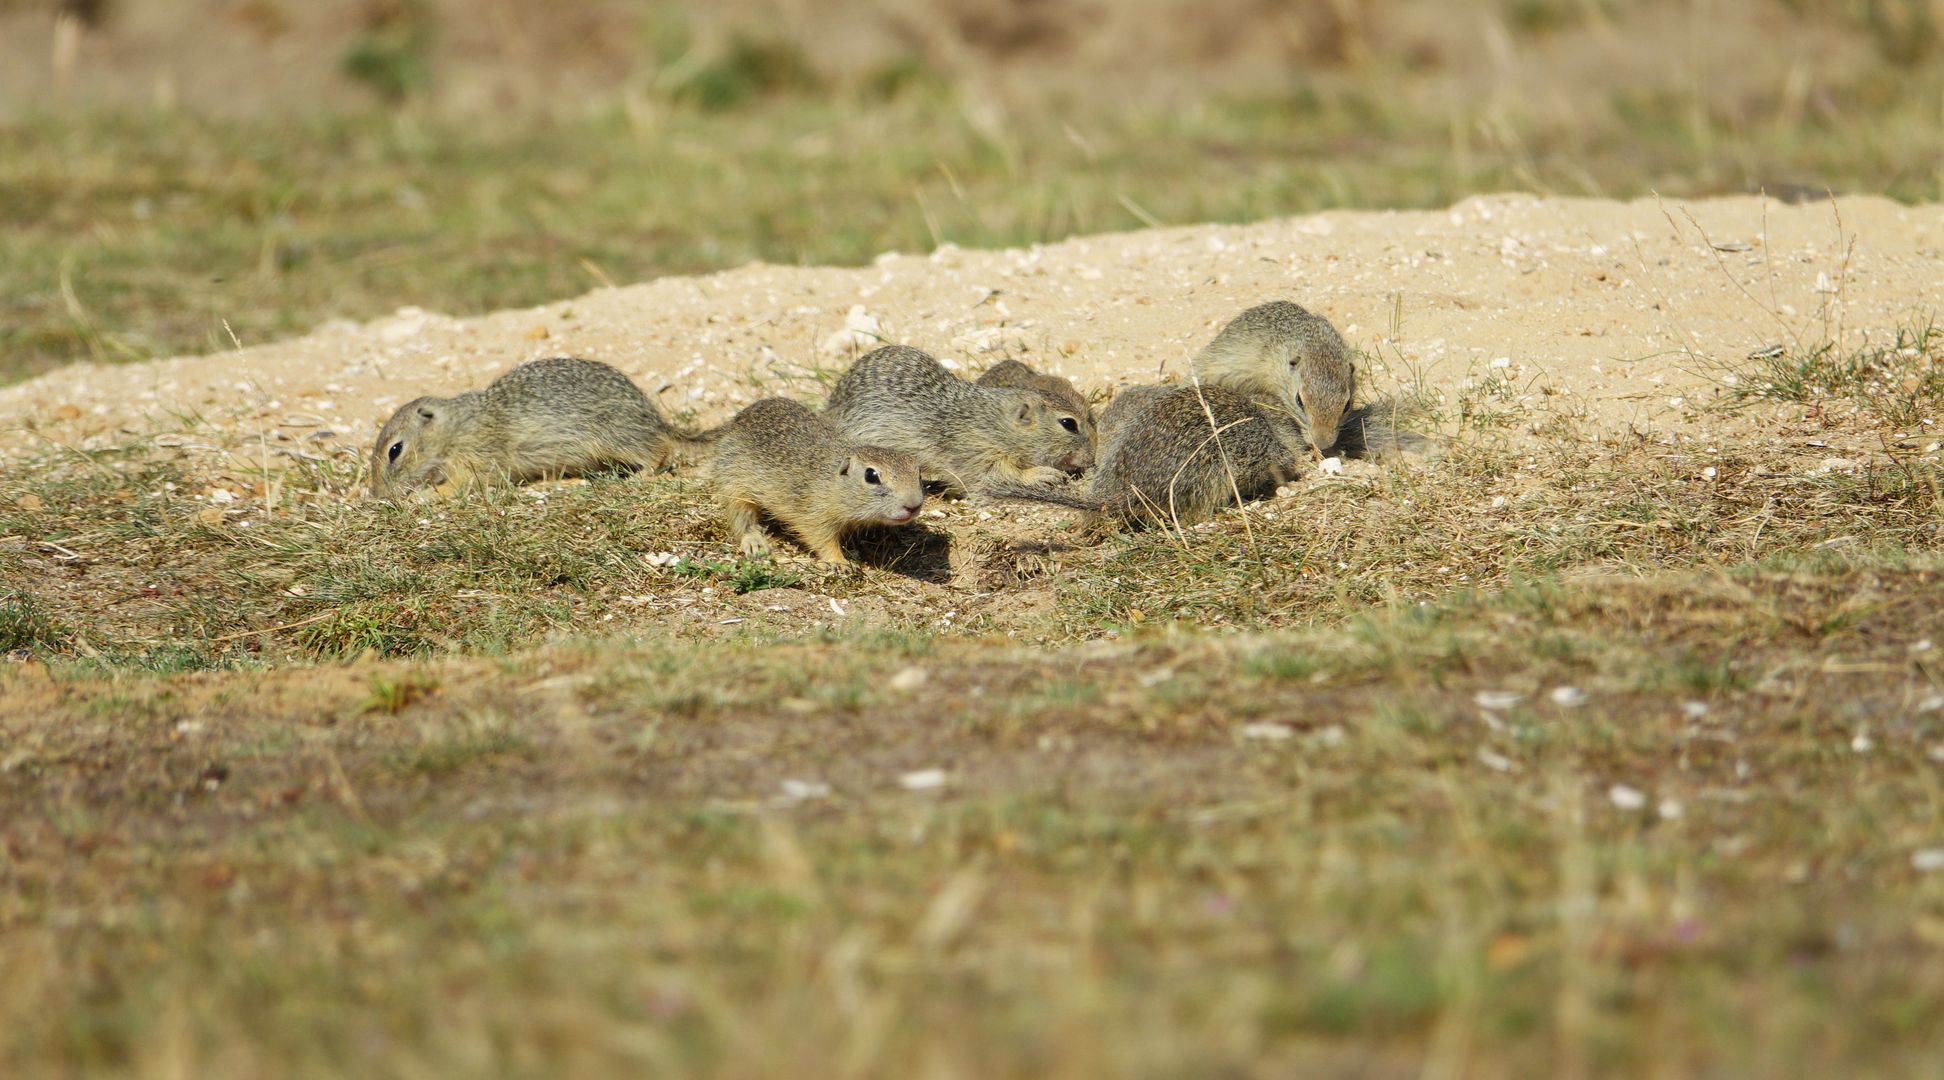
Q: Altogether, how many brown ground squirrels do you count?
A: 6